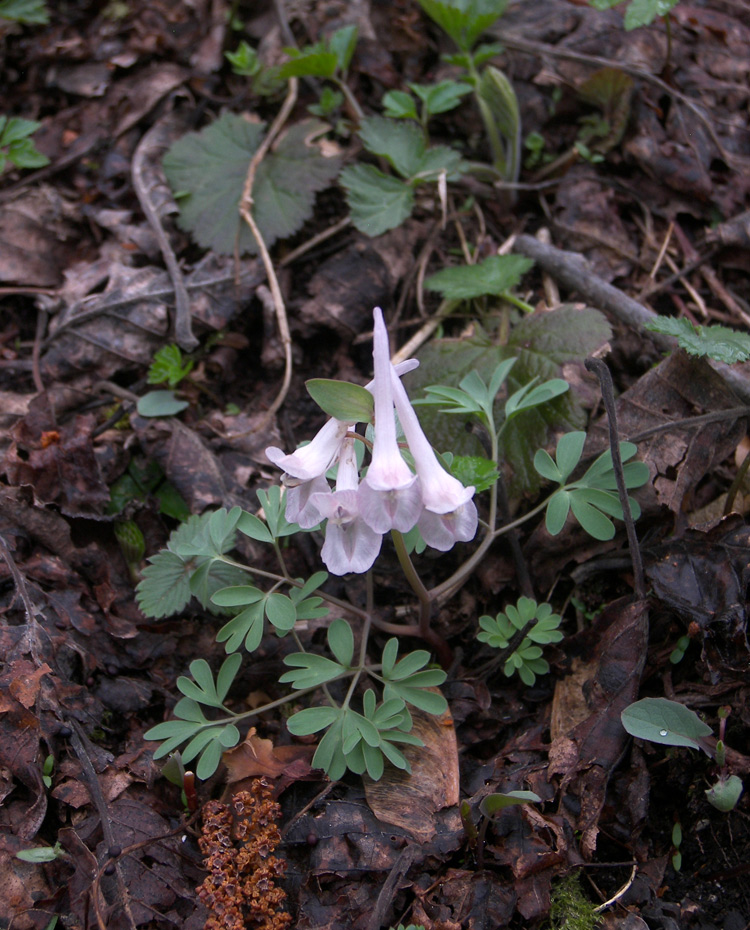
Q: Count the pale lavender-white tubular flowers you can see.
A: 4